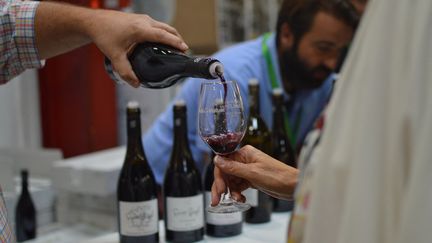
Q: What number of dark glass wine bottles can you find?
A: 7